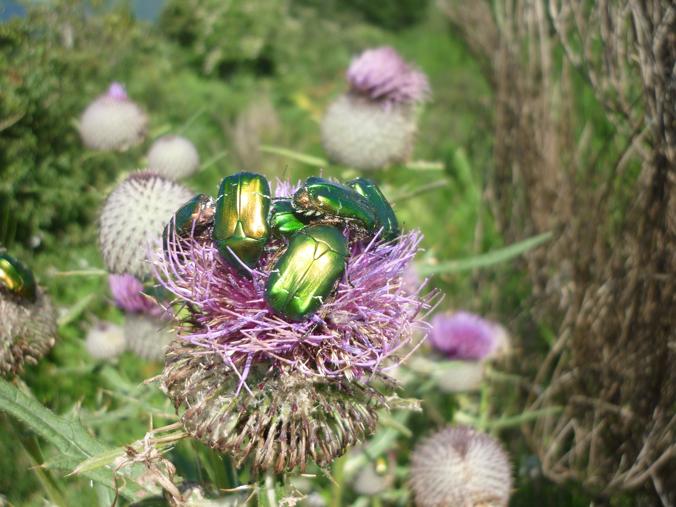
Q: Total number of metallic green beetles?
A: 7